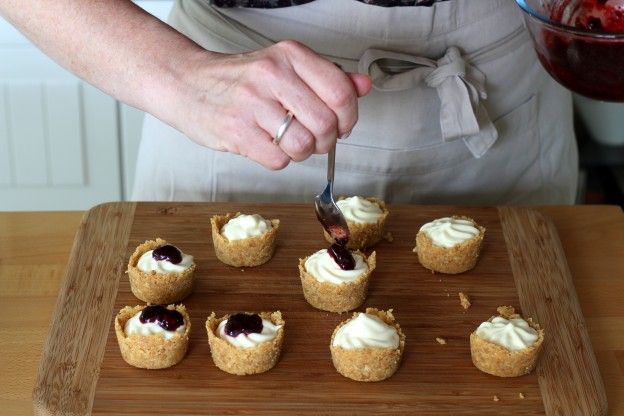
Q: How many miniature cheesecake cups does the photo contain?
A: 9